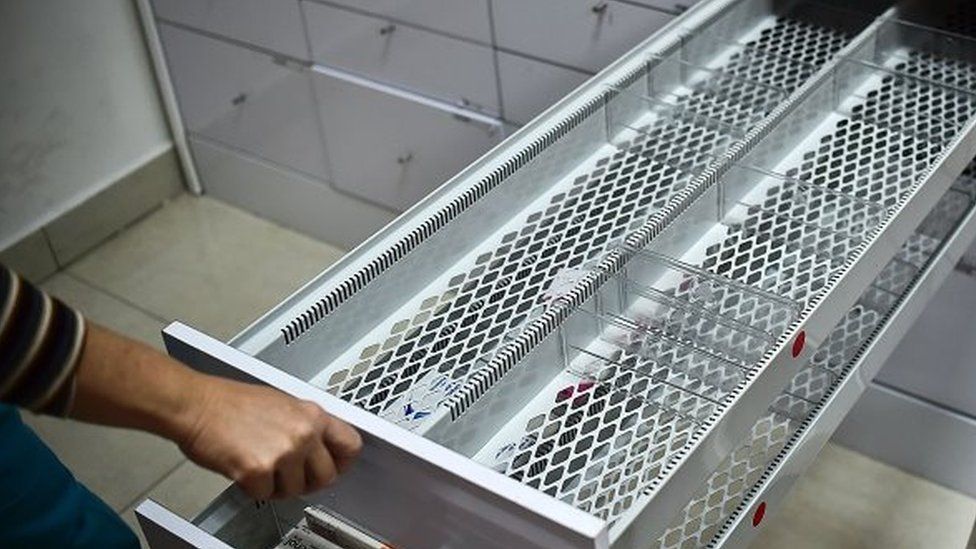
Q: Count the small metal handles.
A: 4